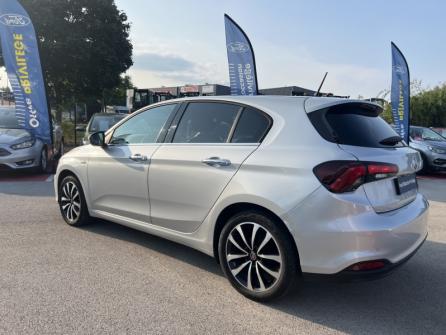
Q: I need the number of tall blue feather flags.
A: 3